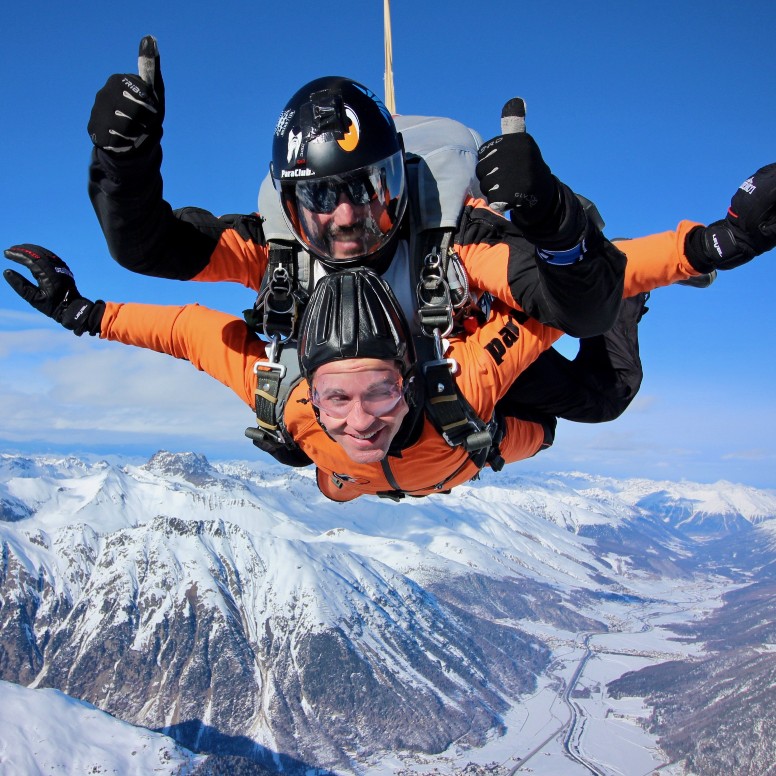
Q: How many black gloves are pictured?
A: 4